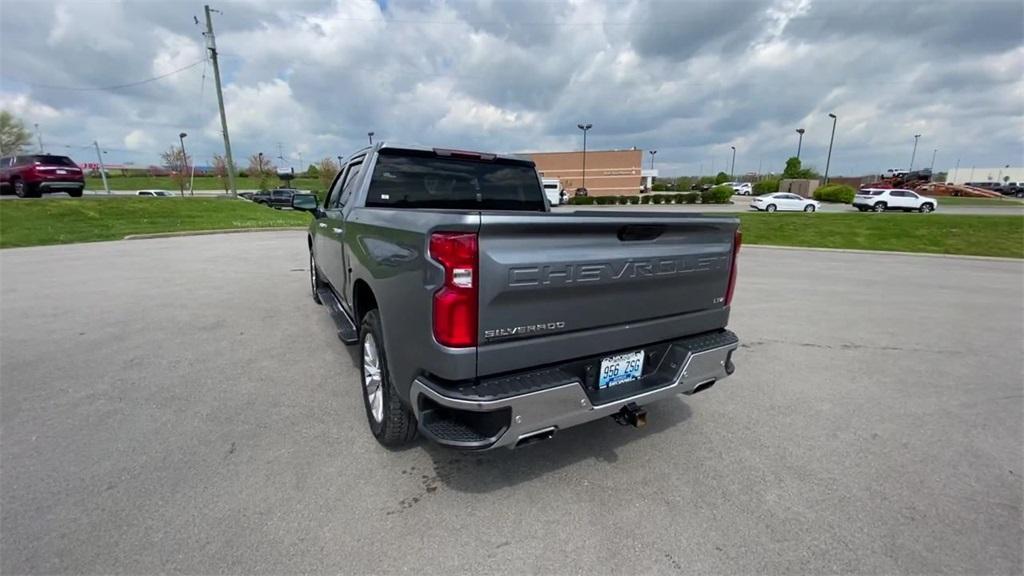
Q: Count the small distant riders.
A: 0